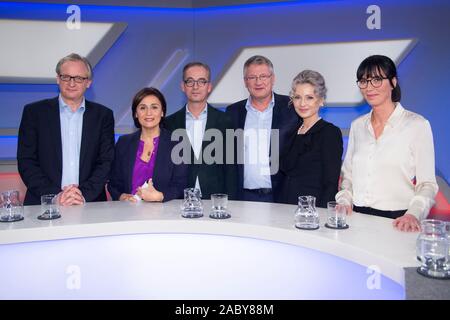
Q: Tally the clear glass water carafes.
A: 4